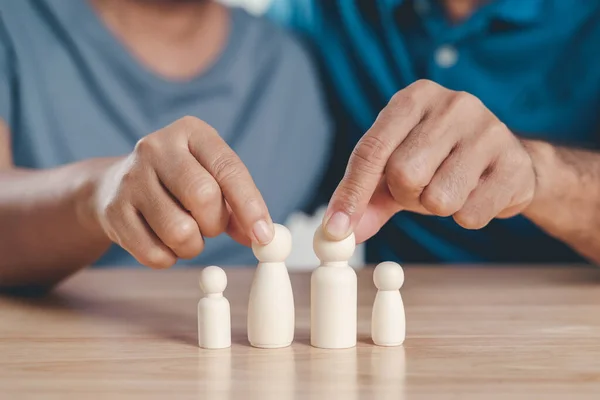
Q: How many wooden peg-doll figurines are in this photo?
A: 4